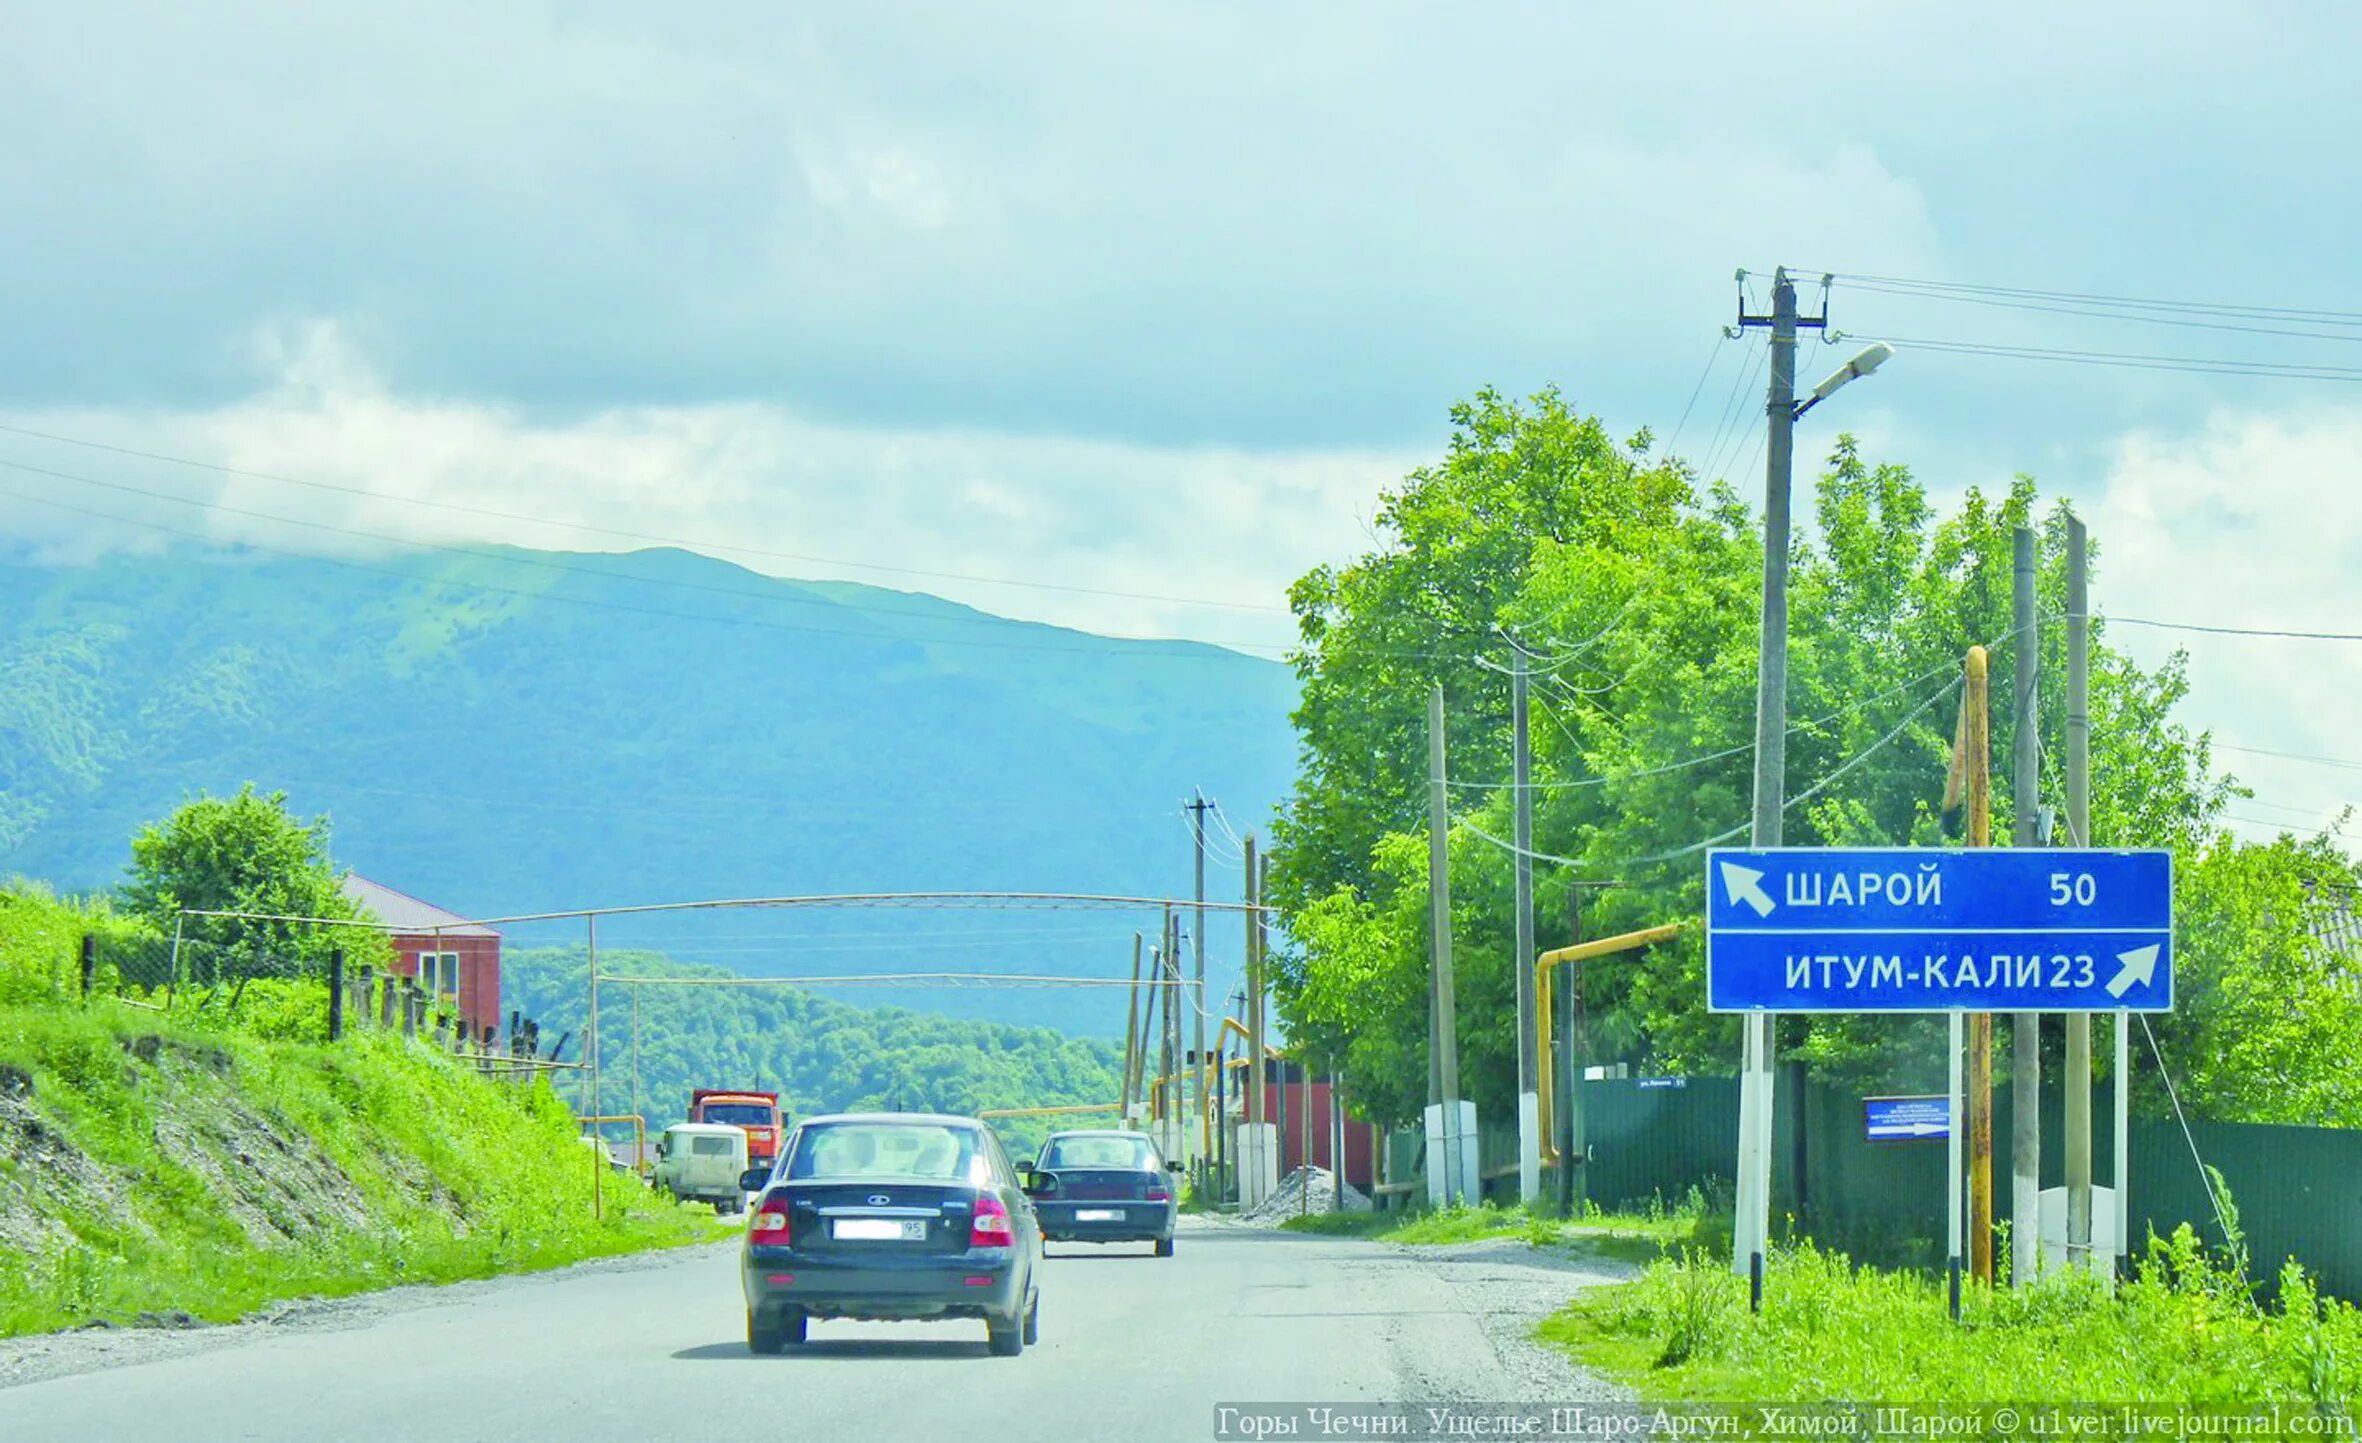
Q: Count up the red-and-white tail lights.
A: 2